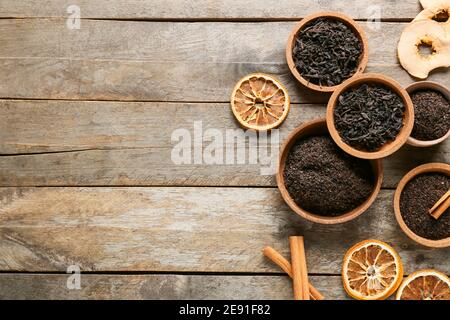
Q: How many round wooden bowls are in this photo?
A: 5